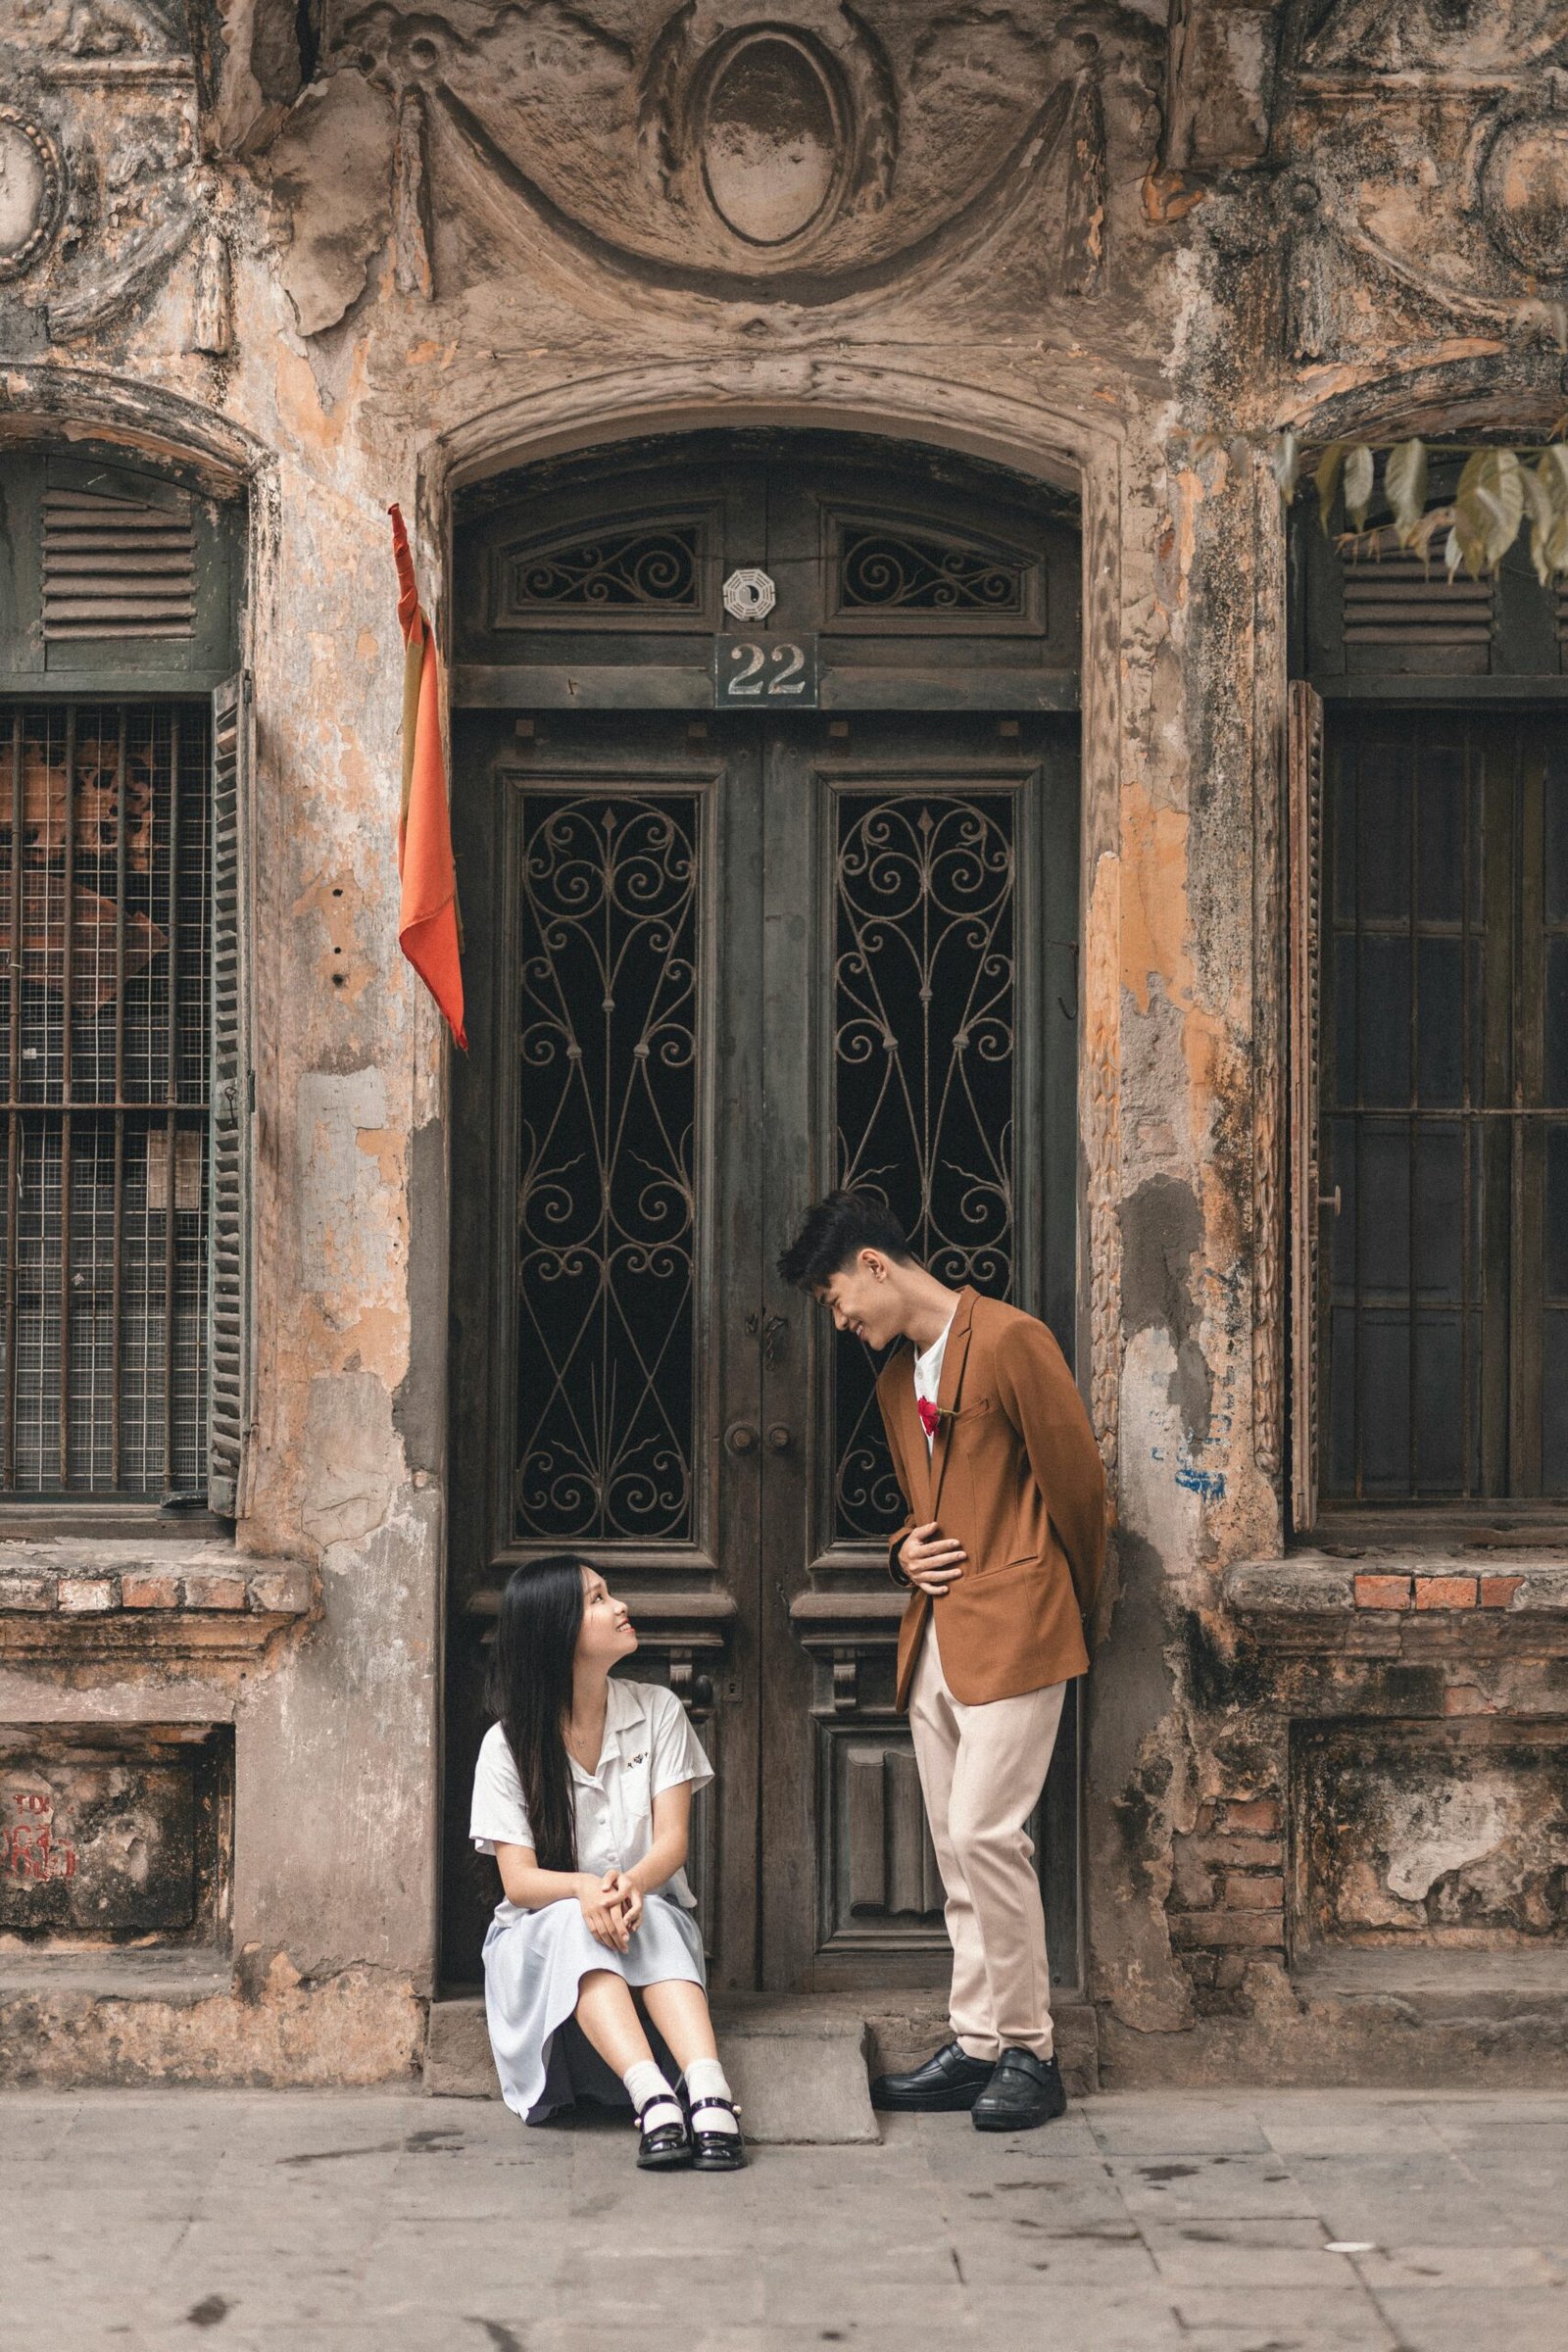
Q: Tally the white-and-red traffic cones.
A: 0